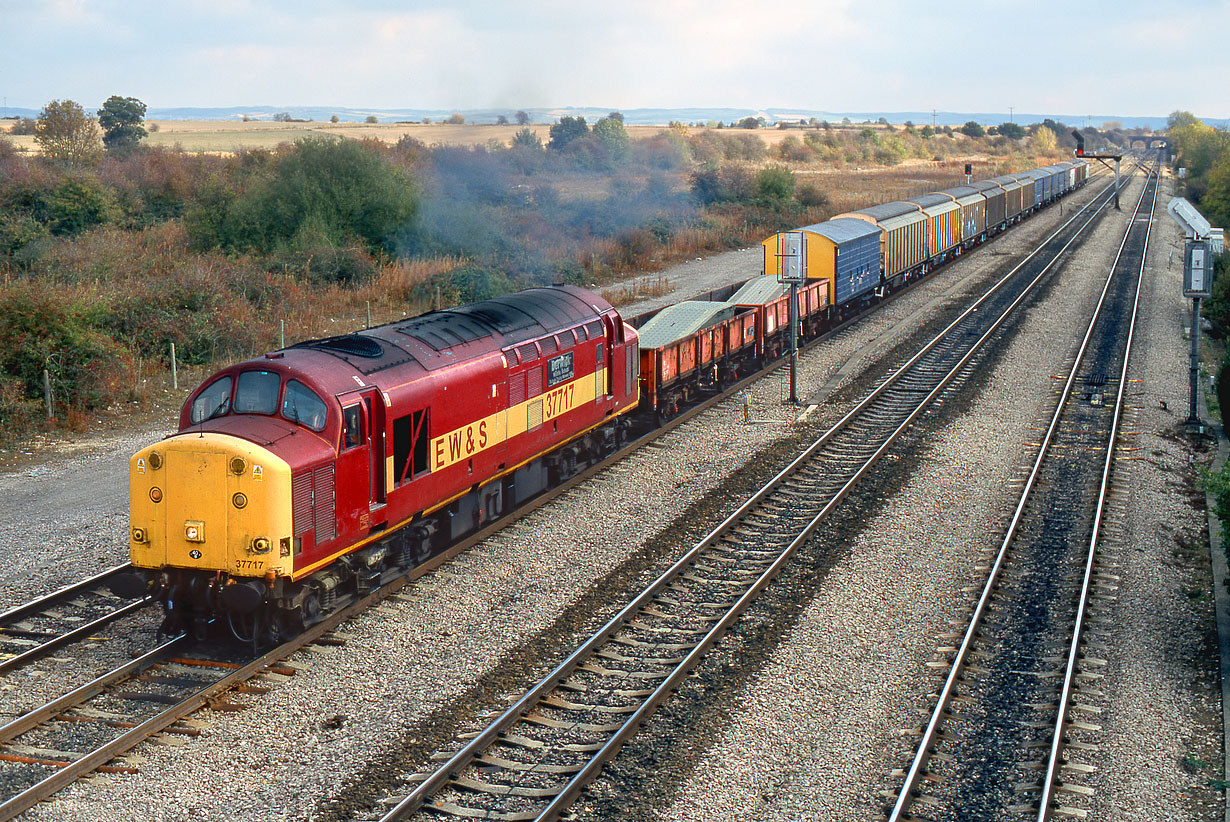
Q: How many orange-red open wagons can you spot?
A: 2